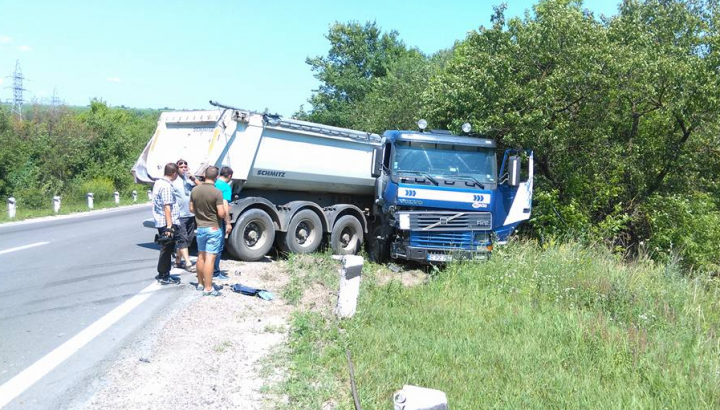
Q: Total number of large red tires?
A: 0